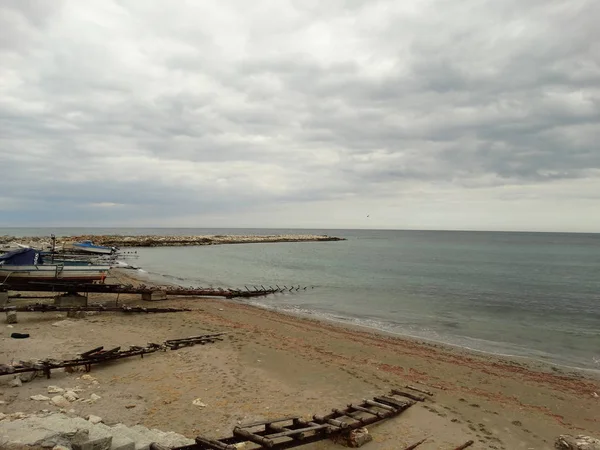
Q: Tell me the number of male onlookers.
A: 0